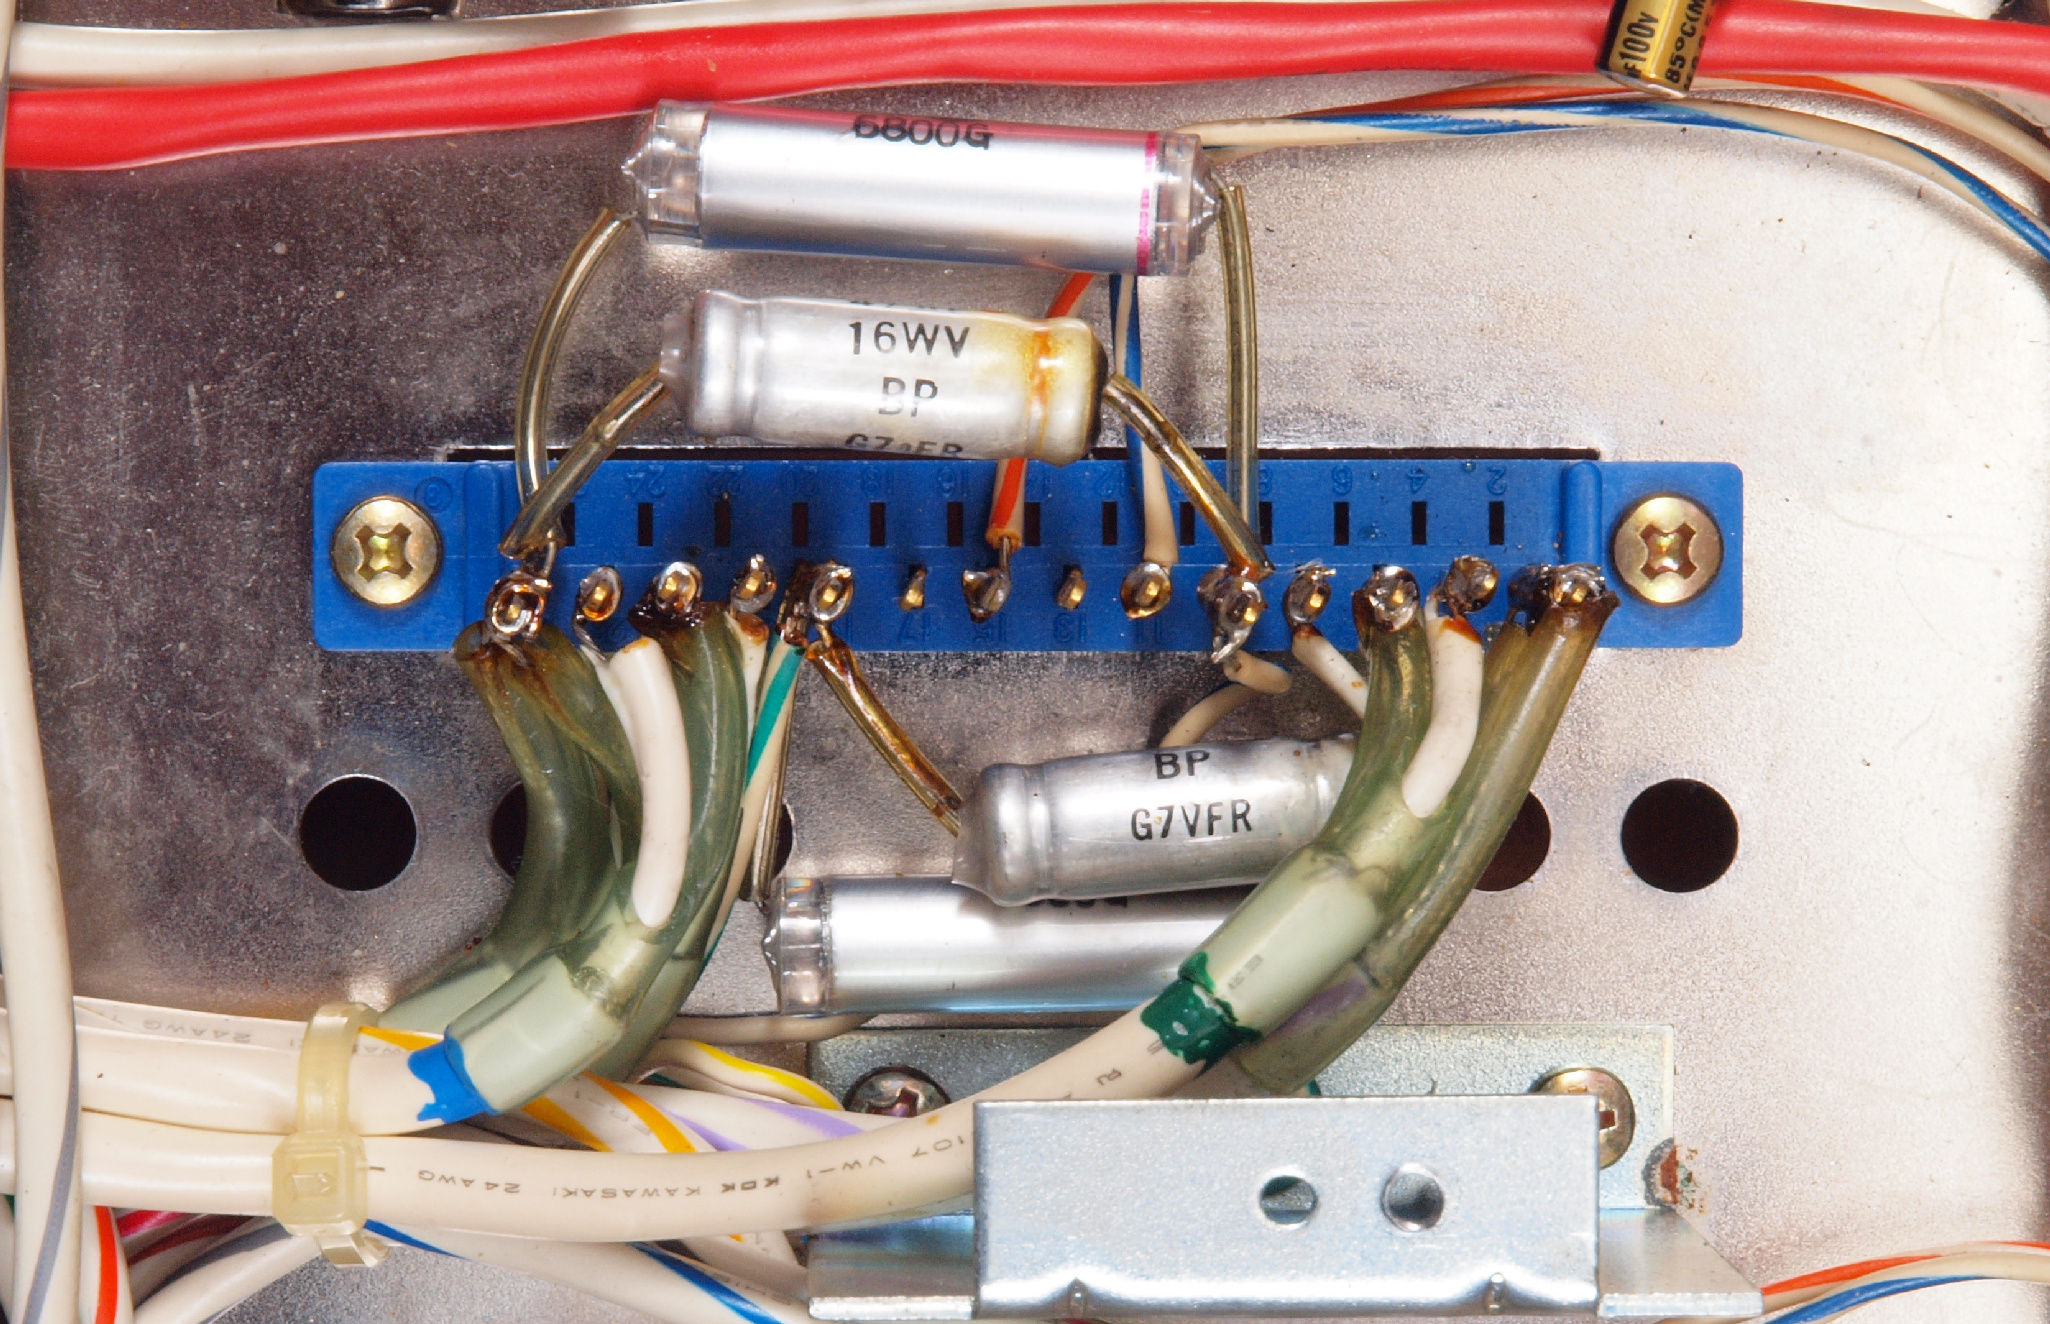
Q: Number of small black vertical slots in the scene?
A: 13